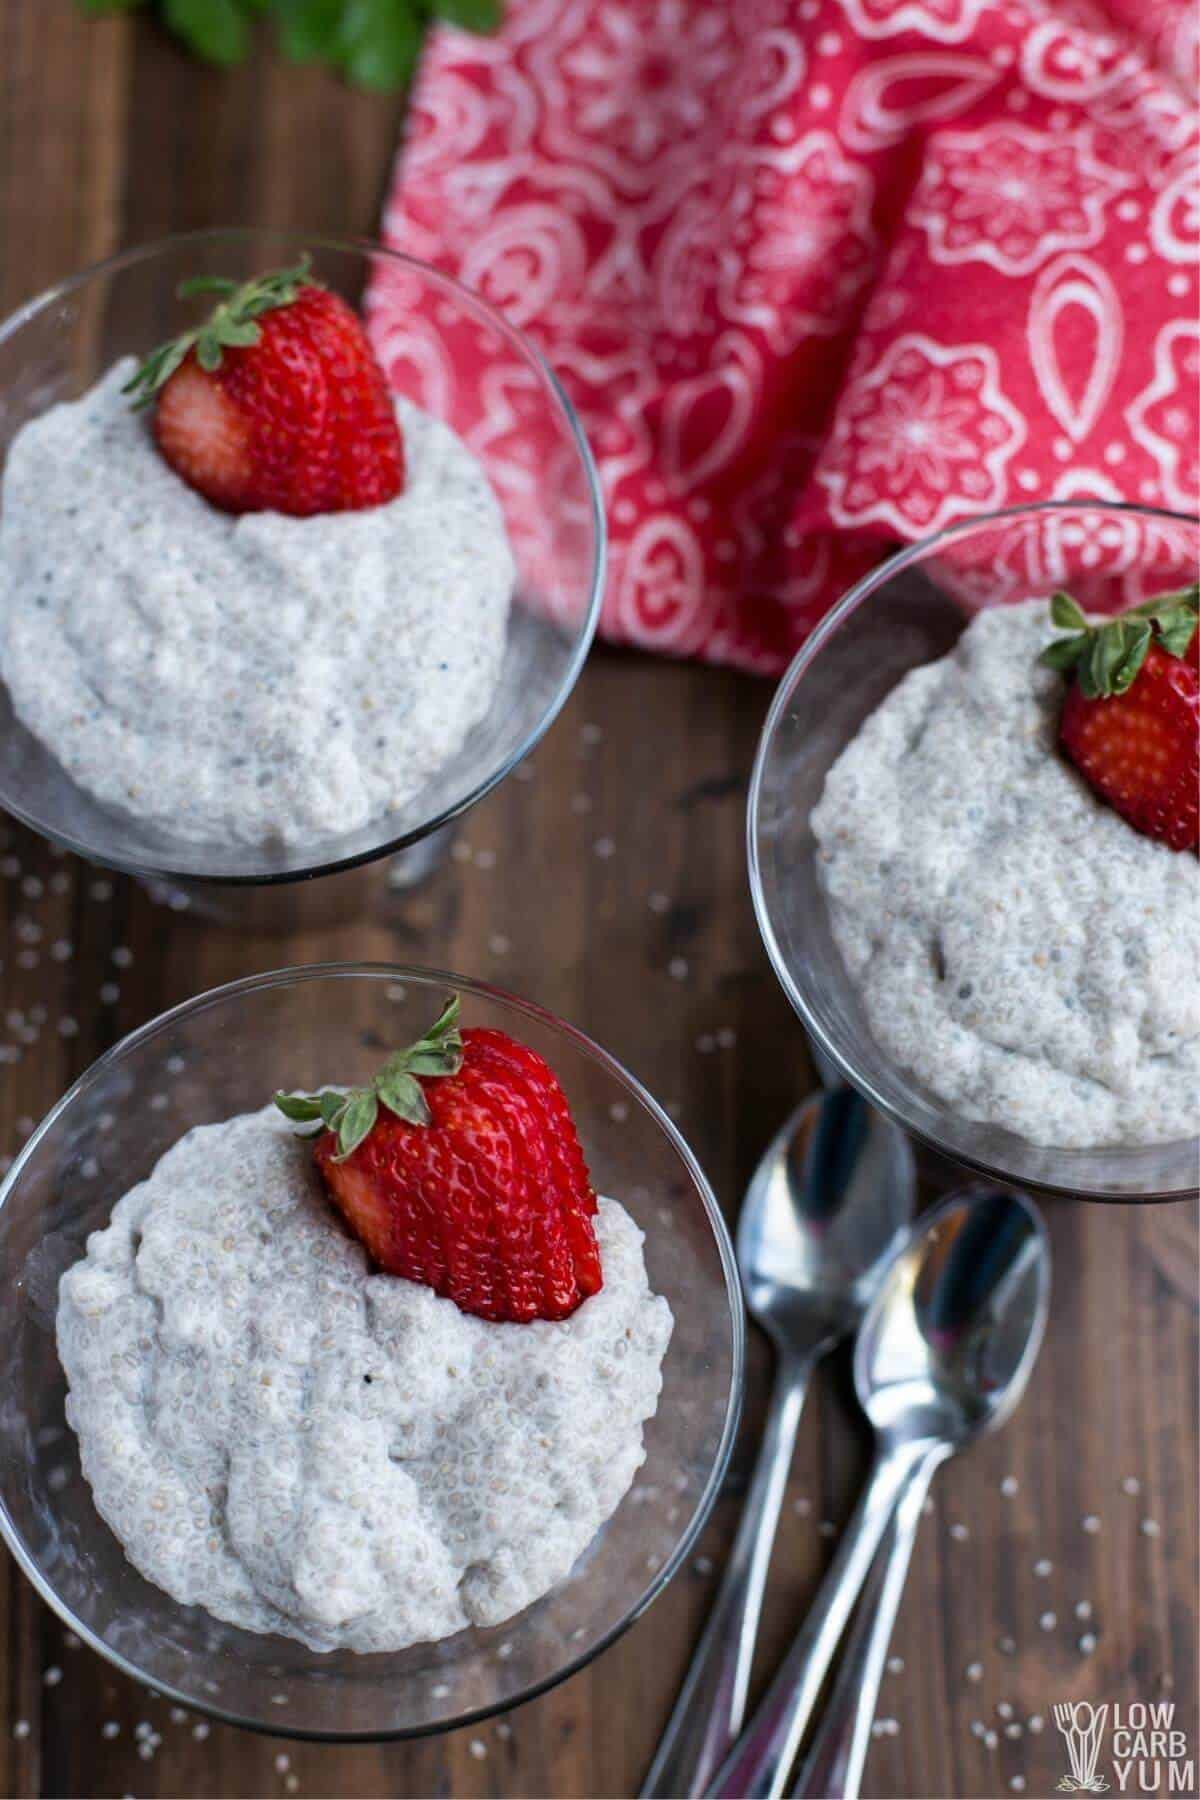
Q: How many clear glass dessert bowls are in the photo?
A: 3